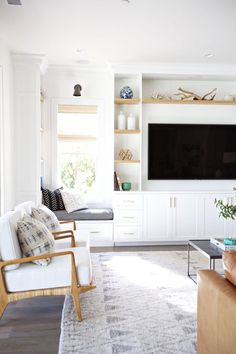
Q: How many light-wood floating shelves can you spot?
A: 4